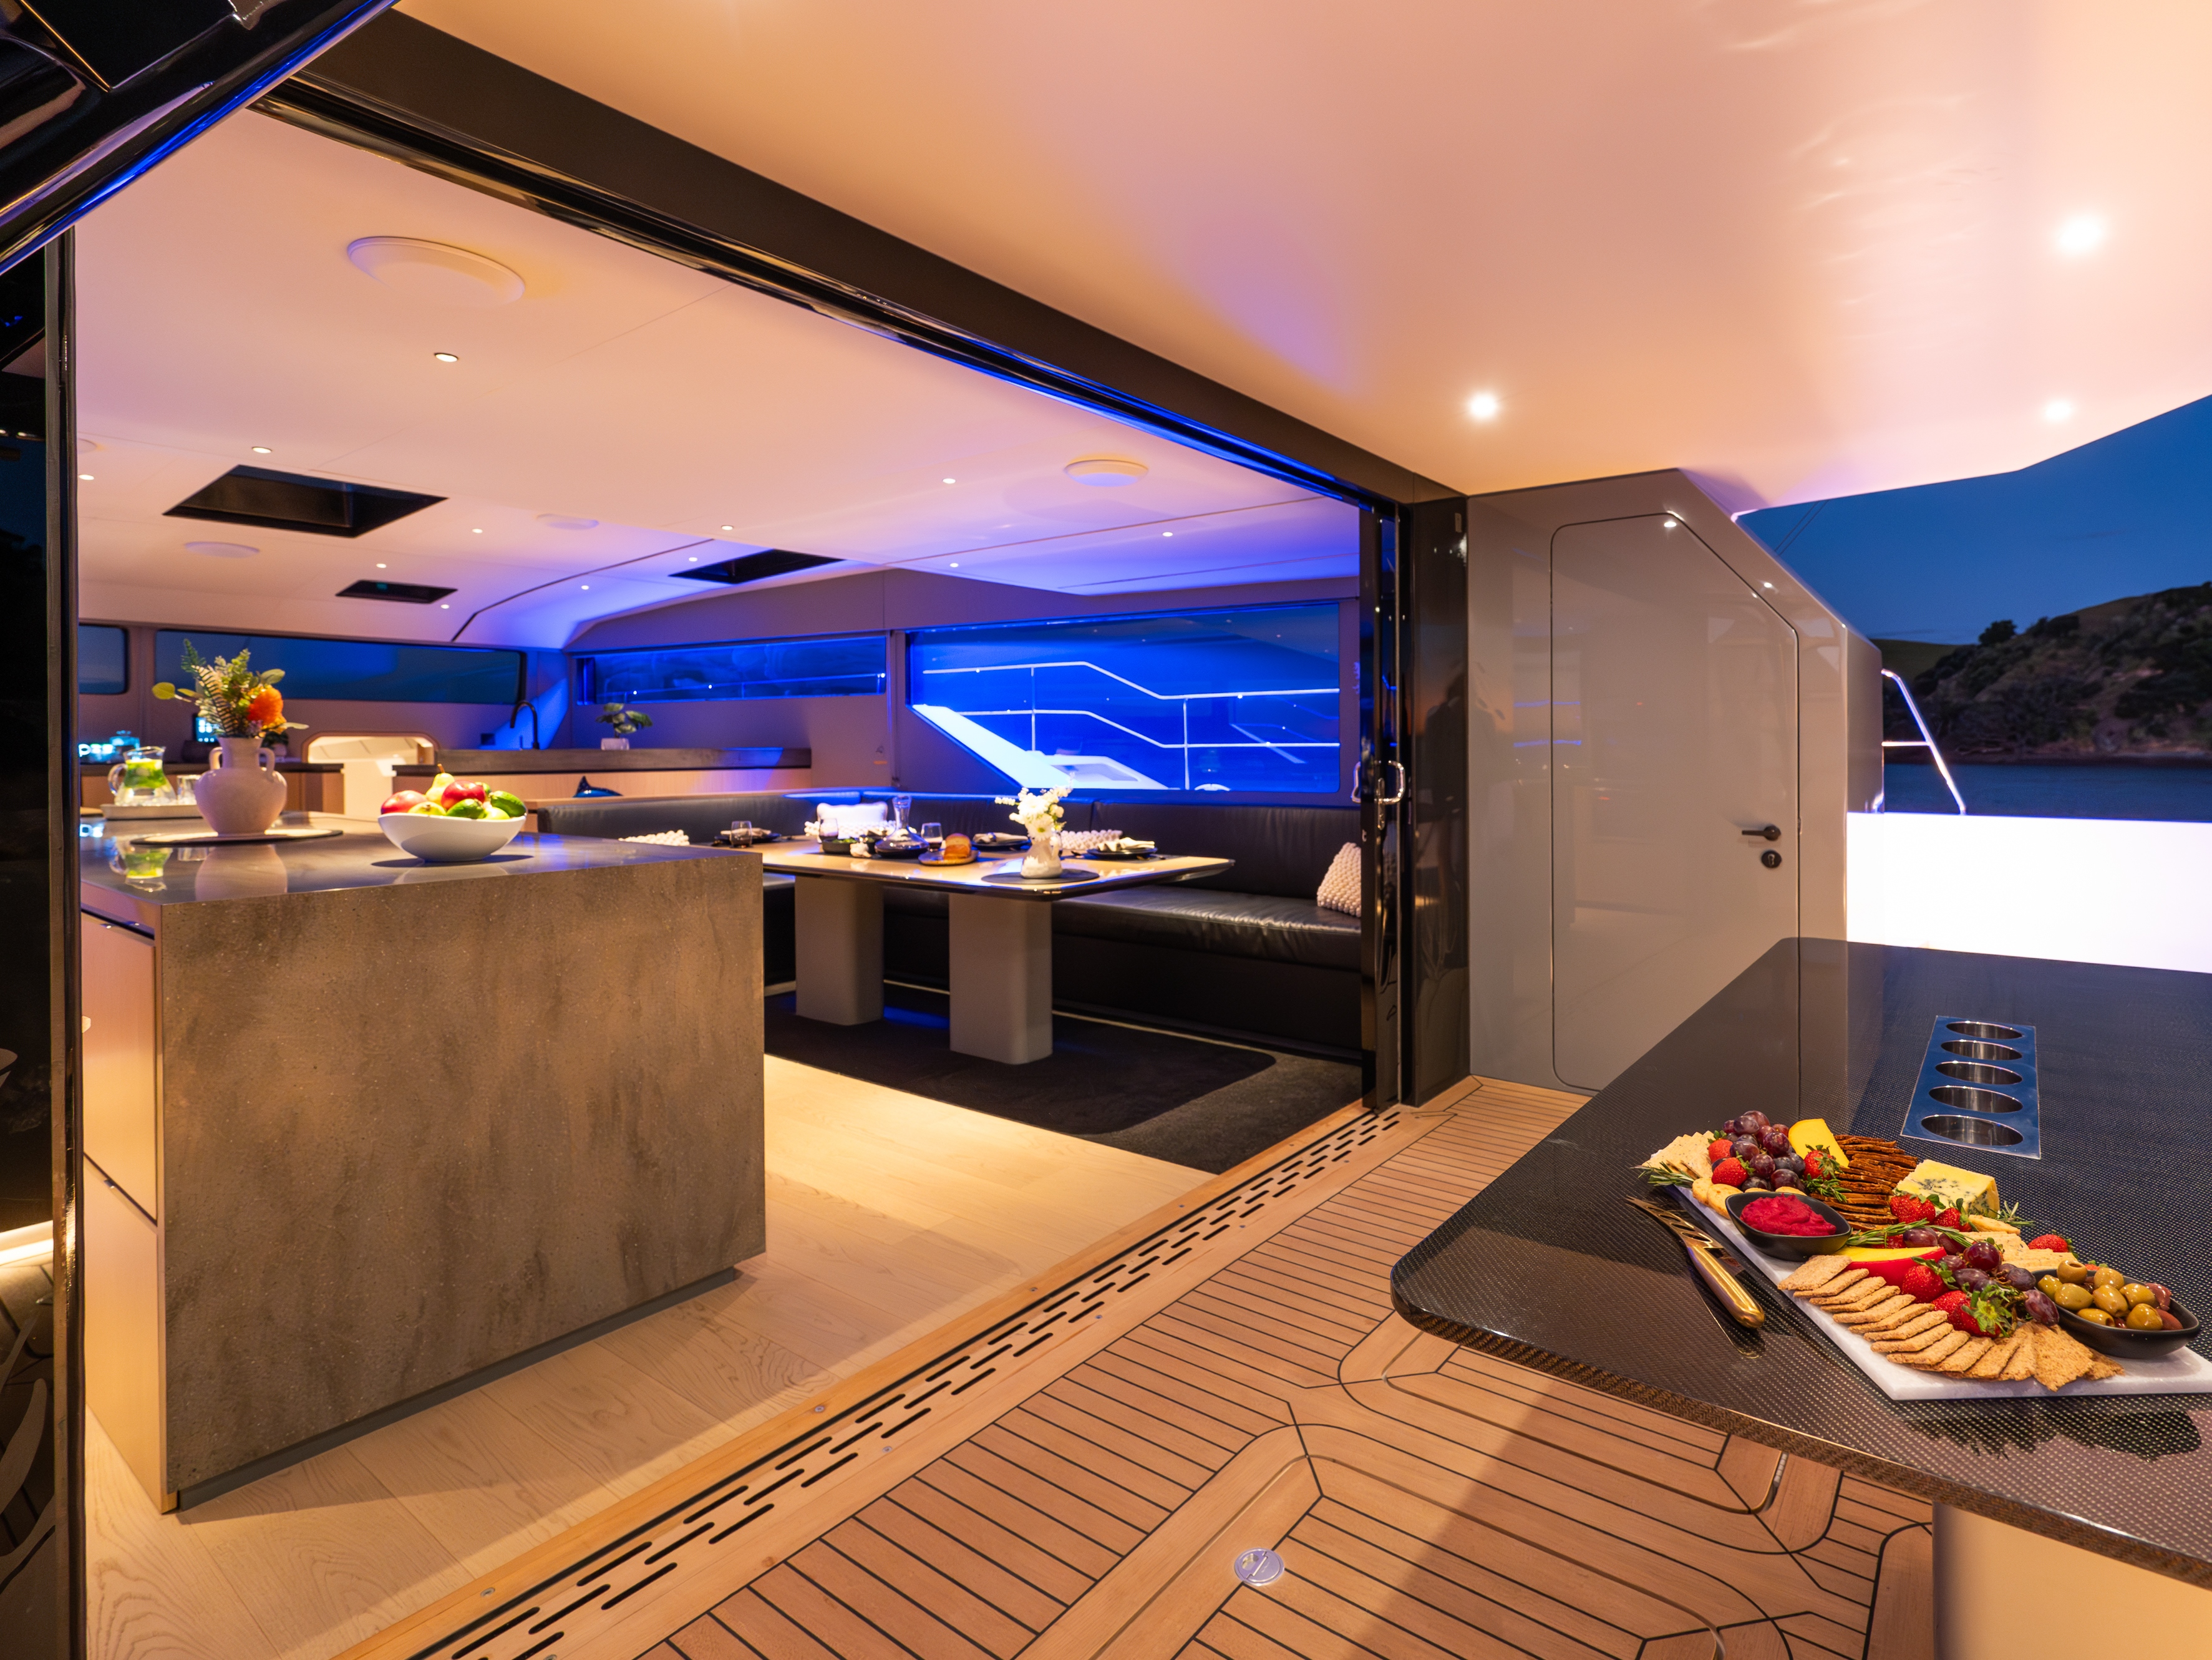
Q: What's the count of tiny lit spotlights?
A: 15